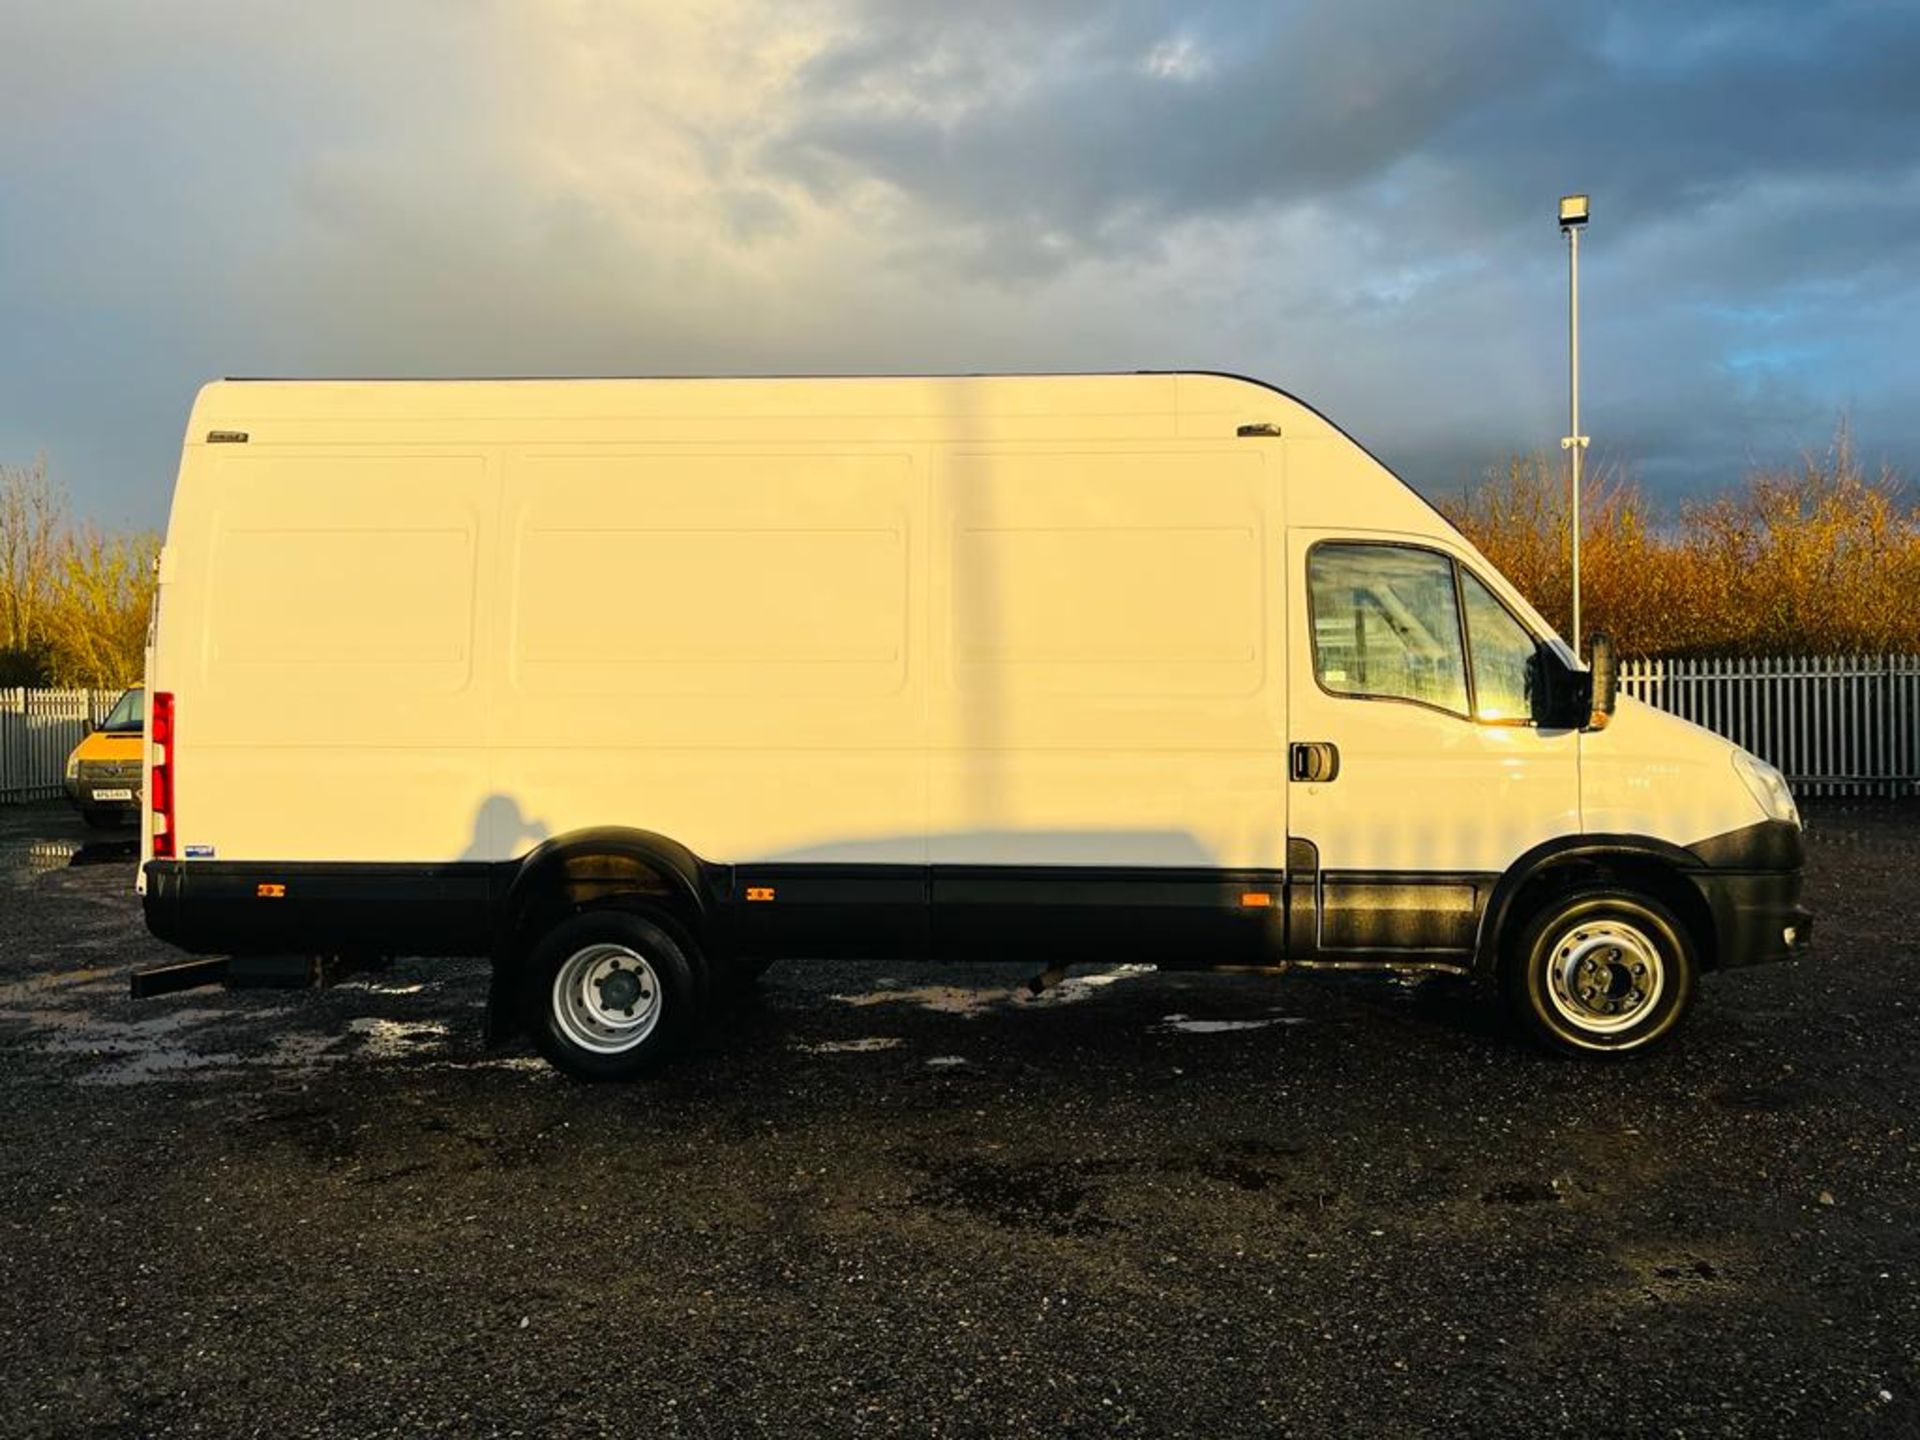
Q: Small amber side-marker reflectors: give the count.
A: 3